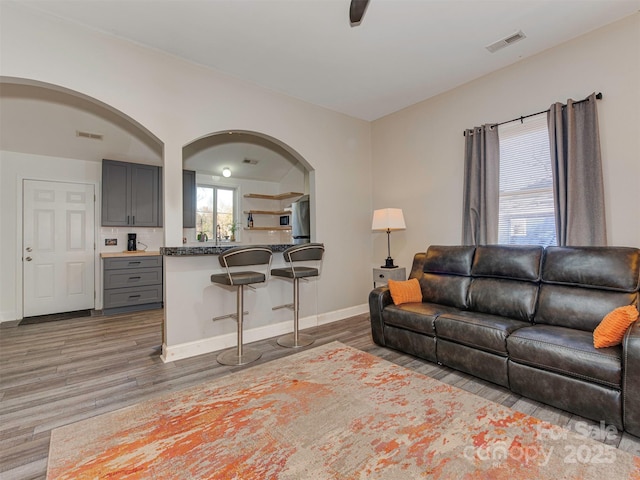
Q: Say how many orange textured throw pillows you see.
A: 2